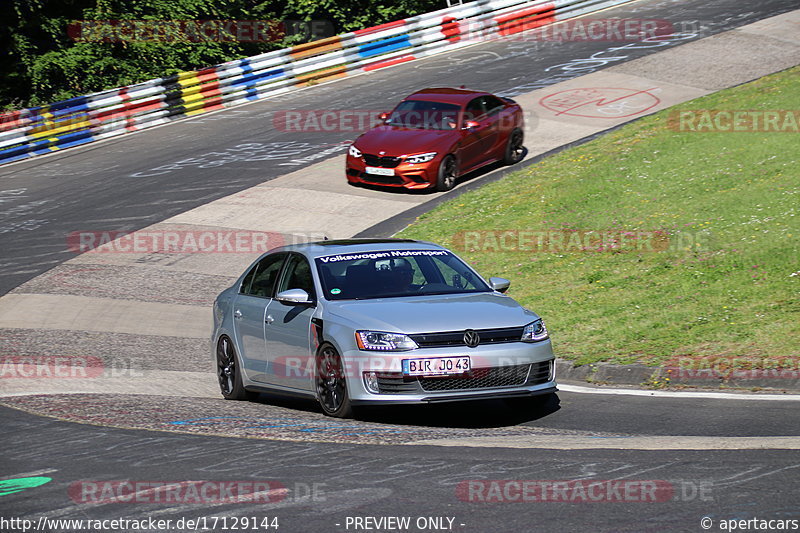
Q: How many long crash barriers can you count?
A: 1